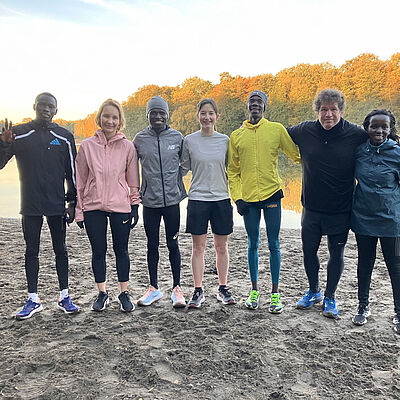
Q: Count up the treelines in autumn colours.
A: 1